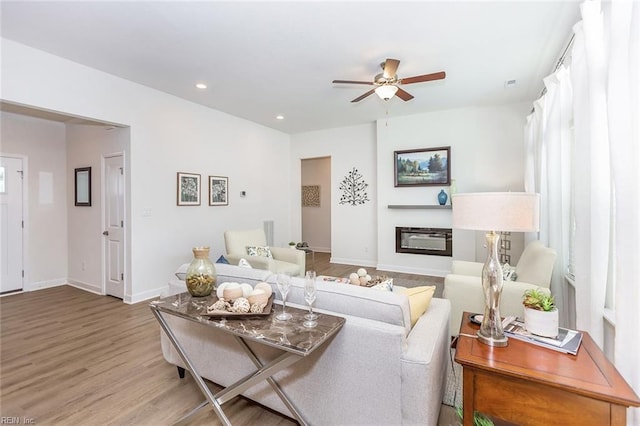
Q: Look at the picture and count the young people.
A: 0